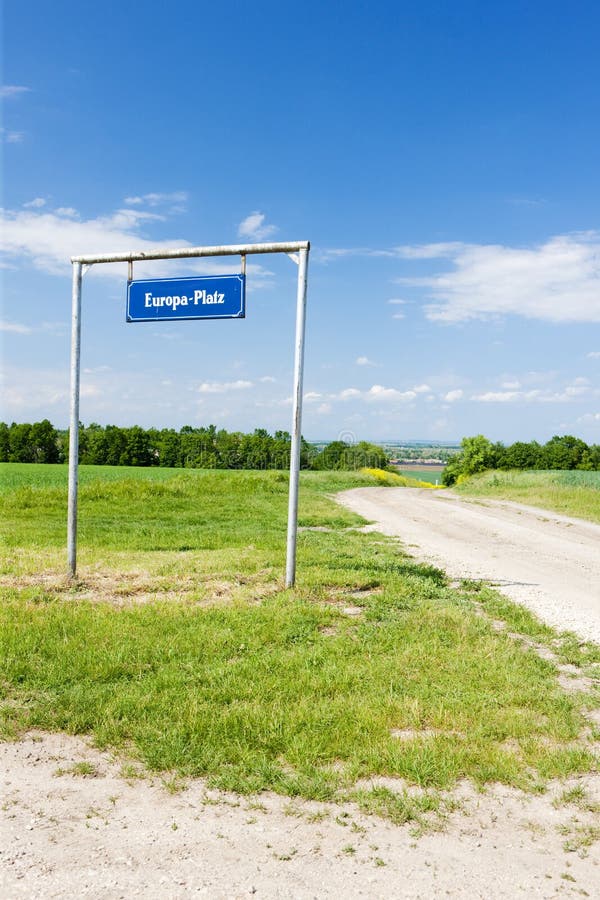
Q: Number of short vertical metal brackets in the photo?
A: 2